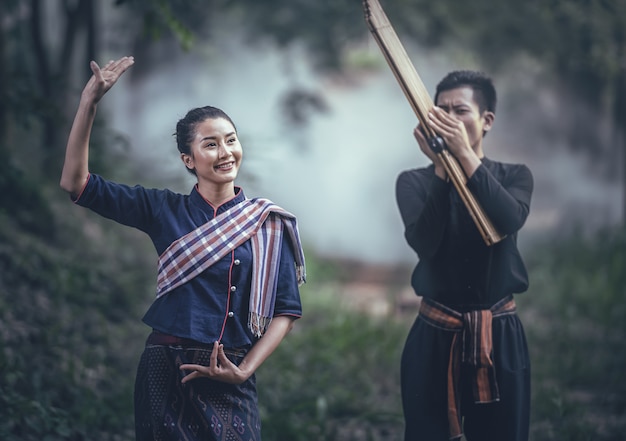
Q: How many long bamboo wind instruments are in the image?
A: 1